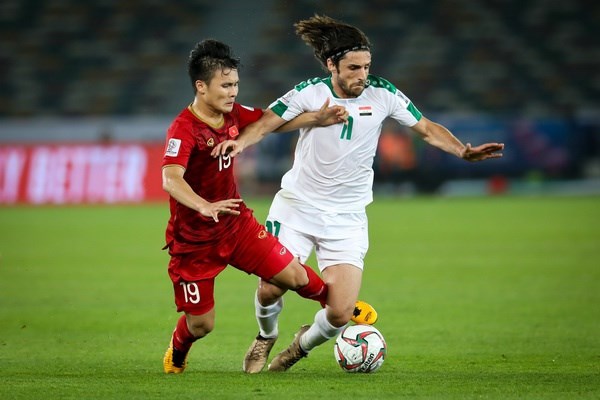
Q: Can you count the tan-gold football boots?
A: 2